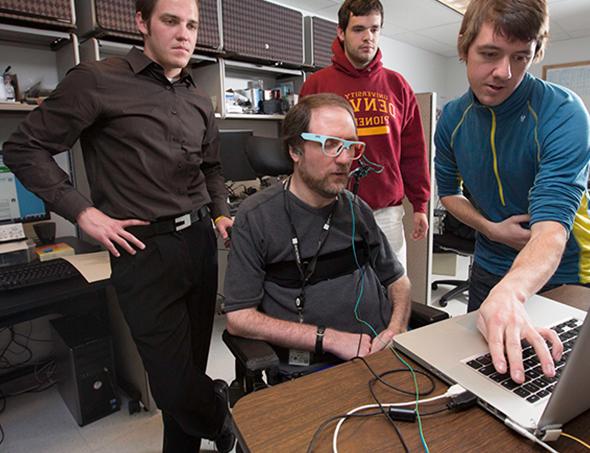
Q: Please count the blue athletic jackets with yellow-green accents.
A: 1